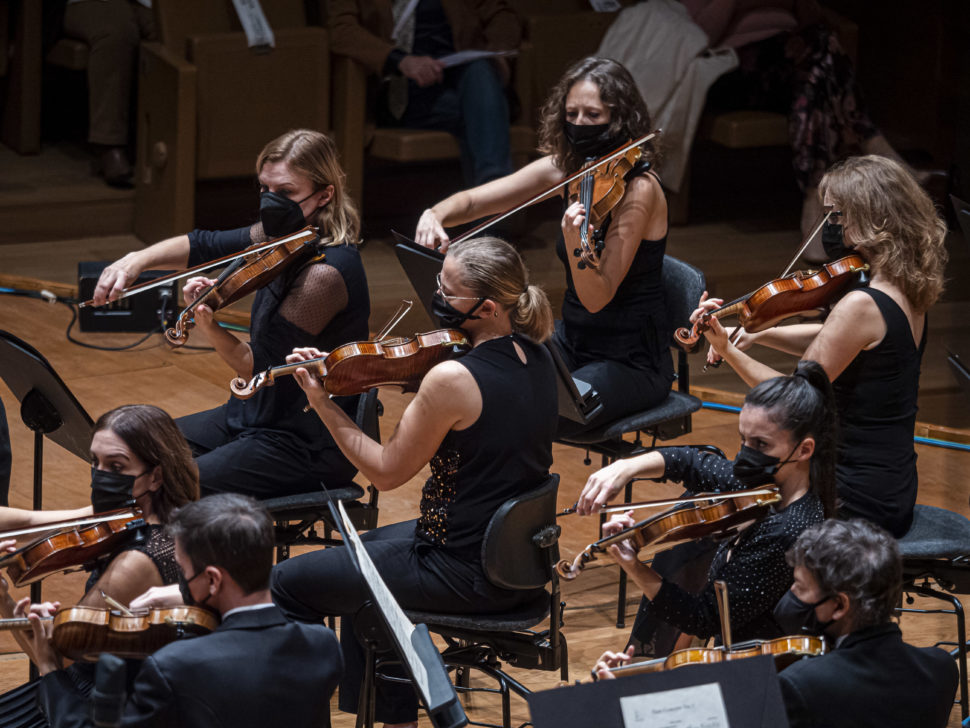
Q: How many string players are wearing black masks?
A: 8